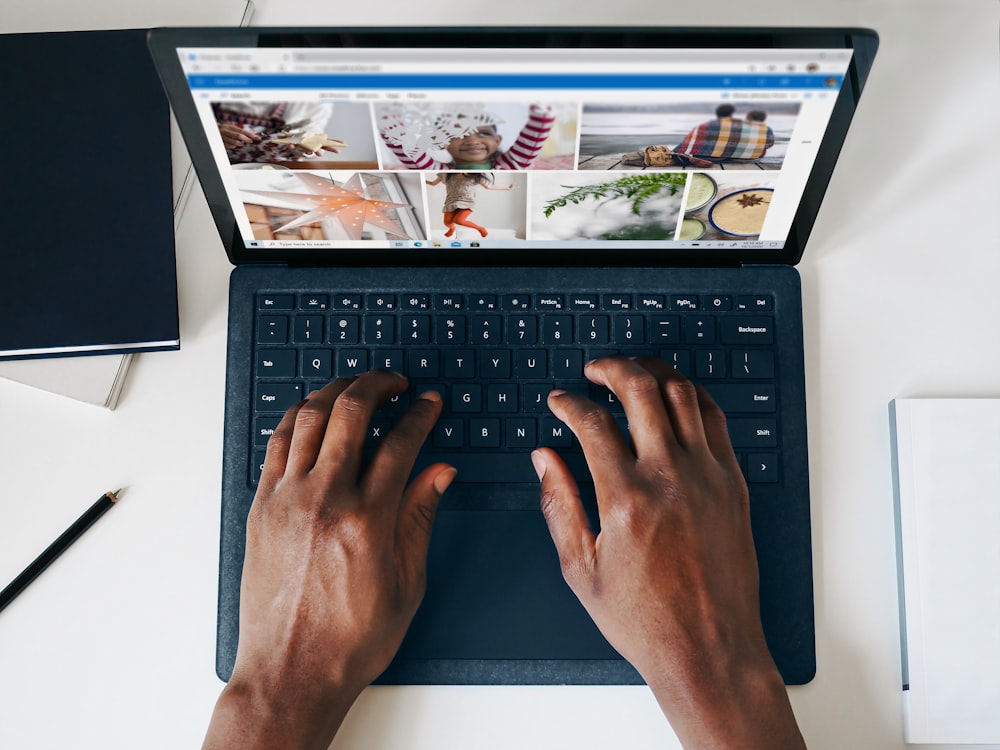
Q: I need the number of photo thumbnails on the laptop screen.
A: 7